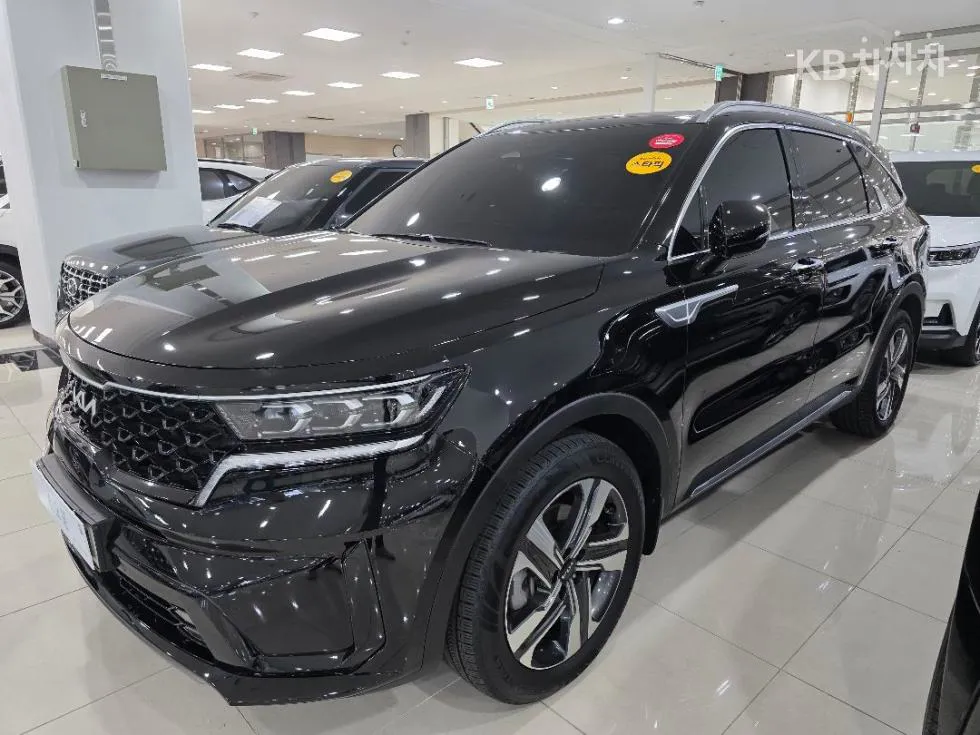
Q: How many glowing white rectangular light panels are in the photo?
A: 10